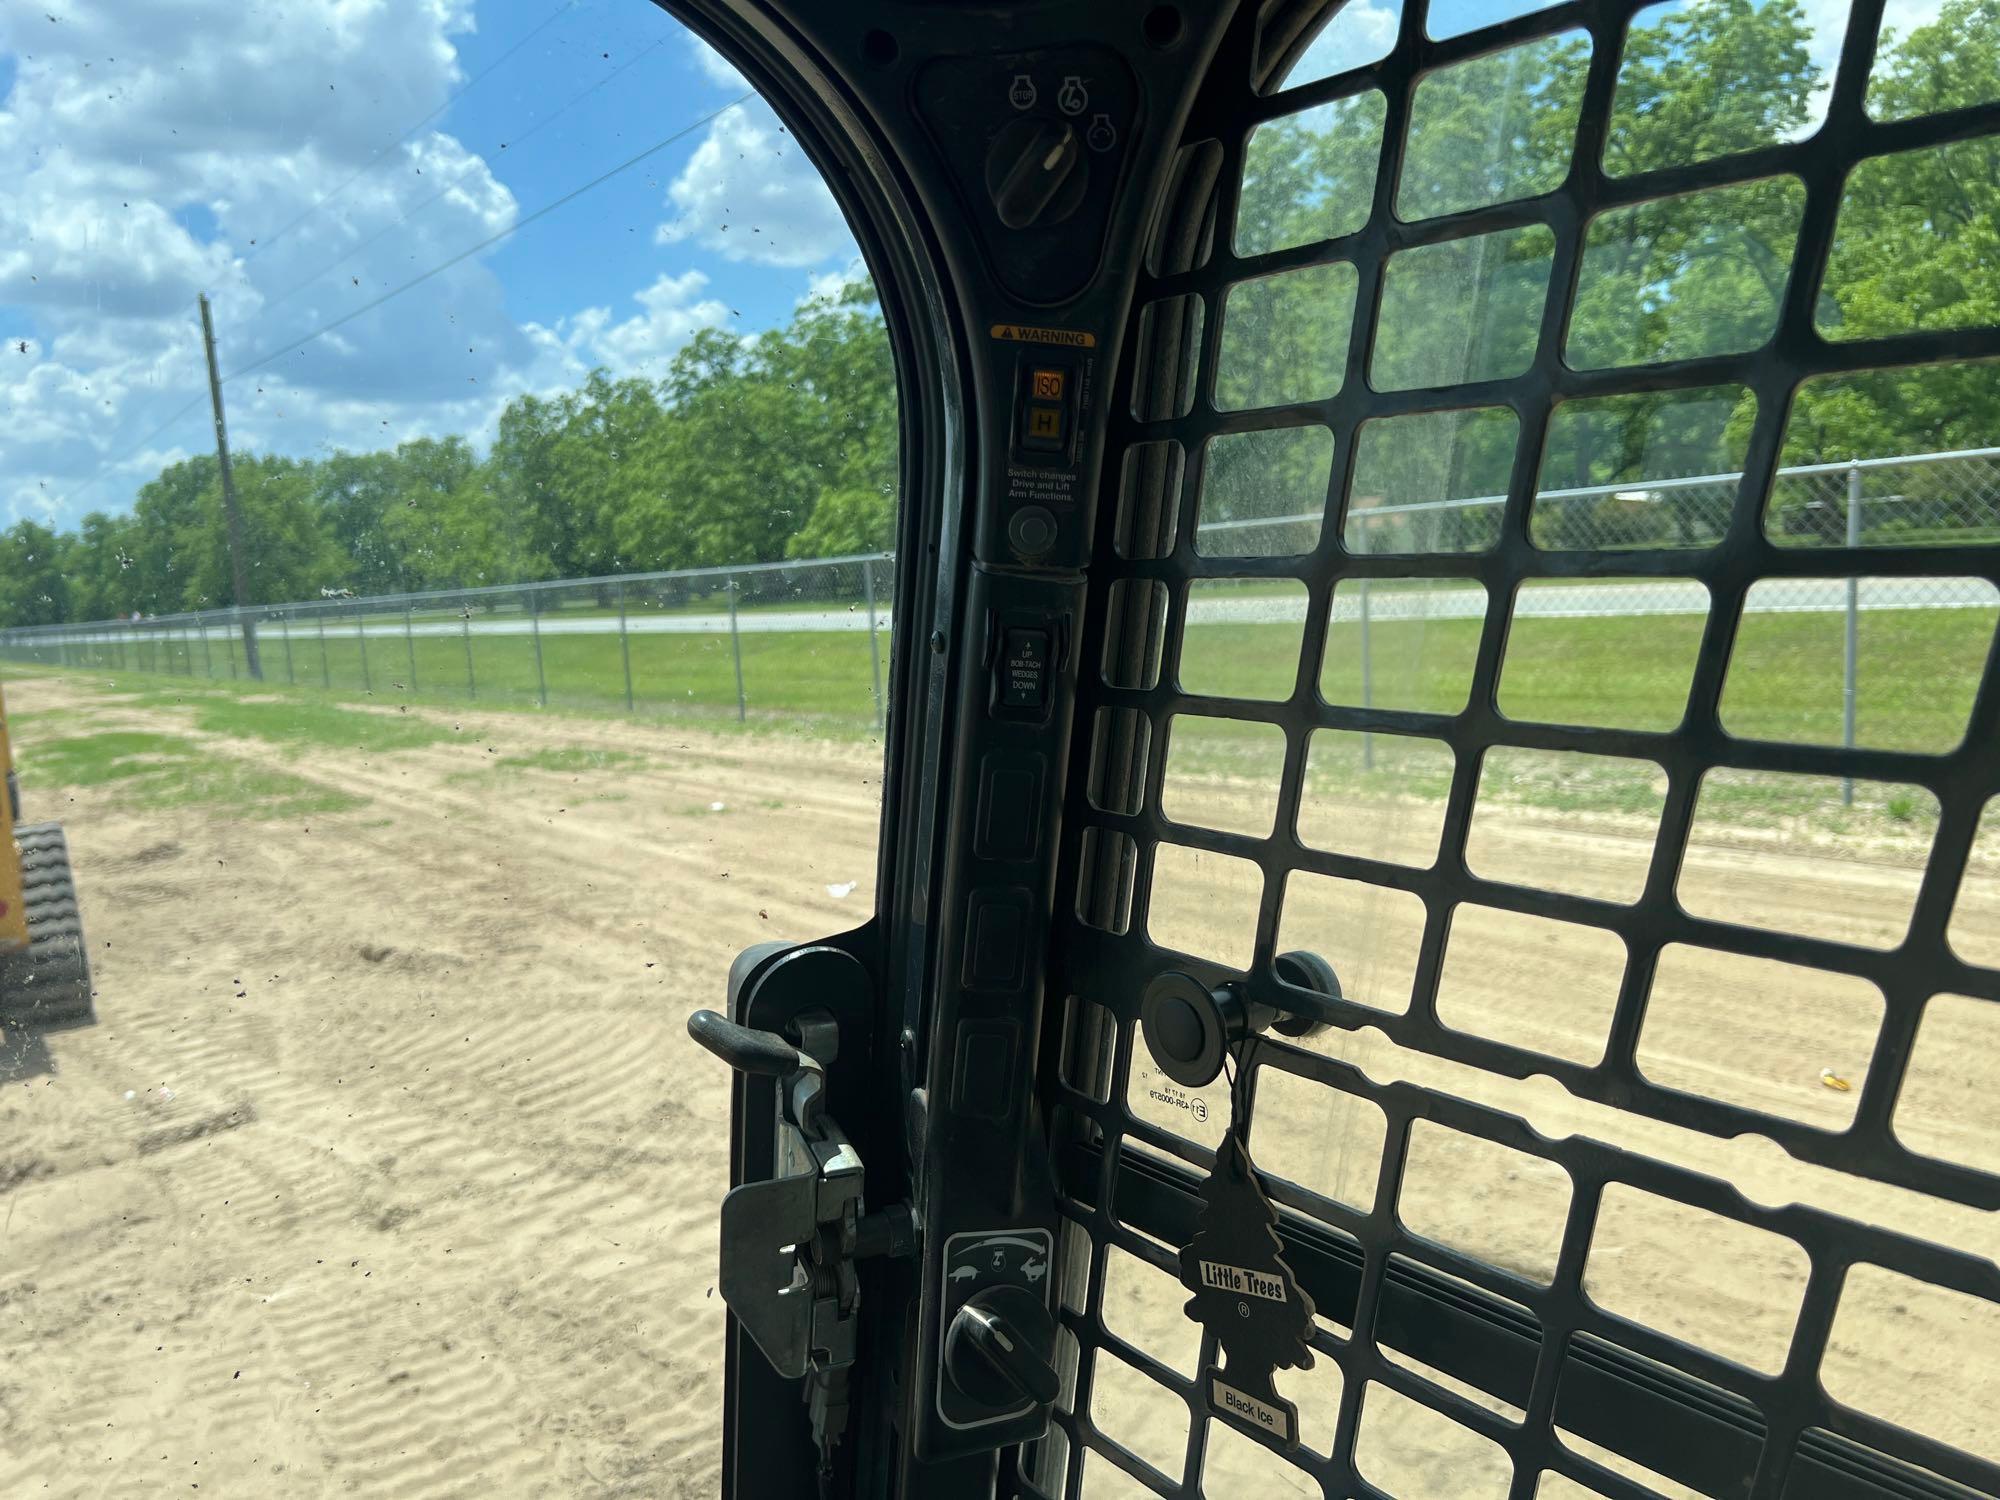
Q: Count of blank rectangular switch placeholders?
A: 3